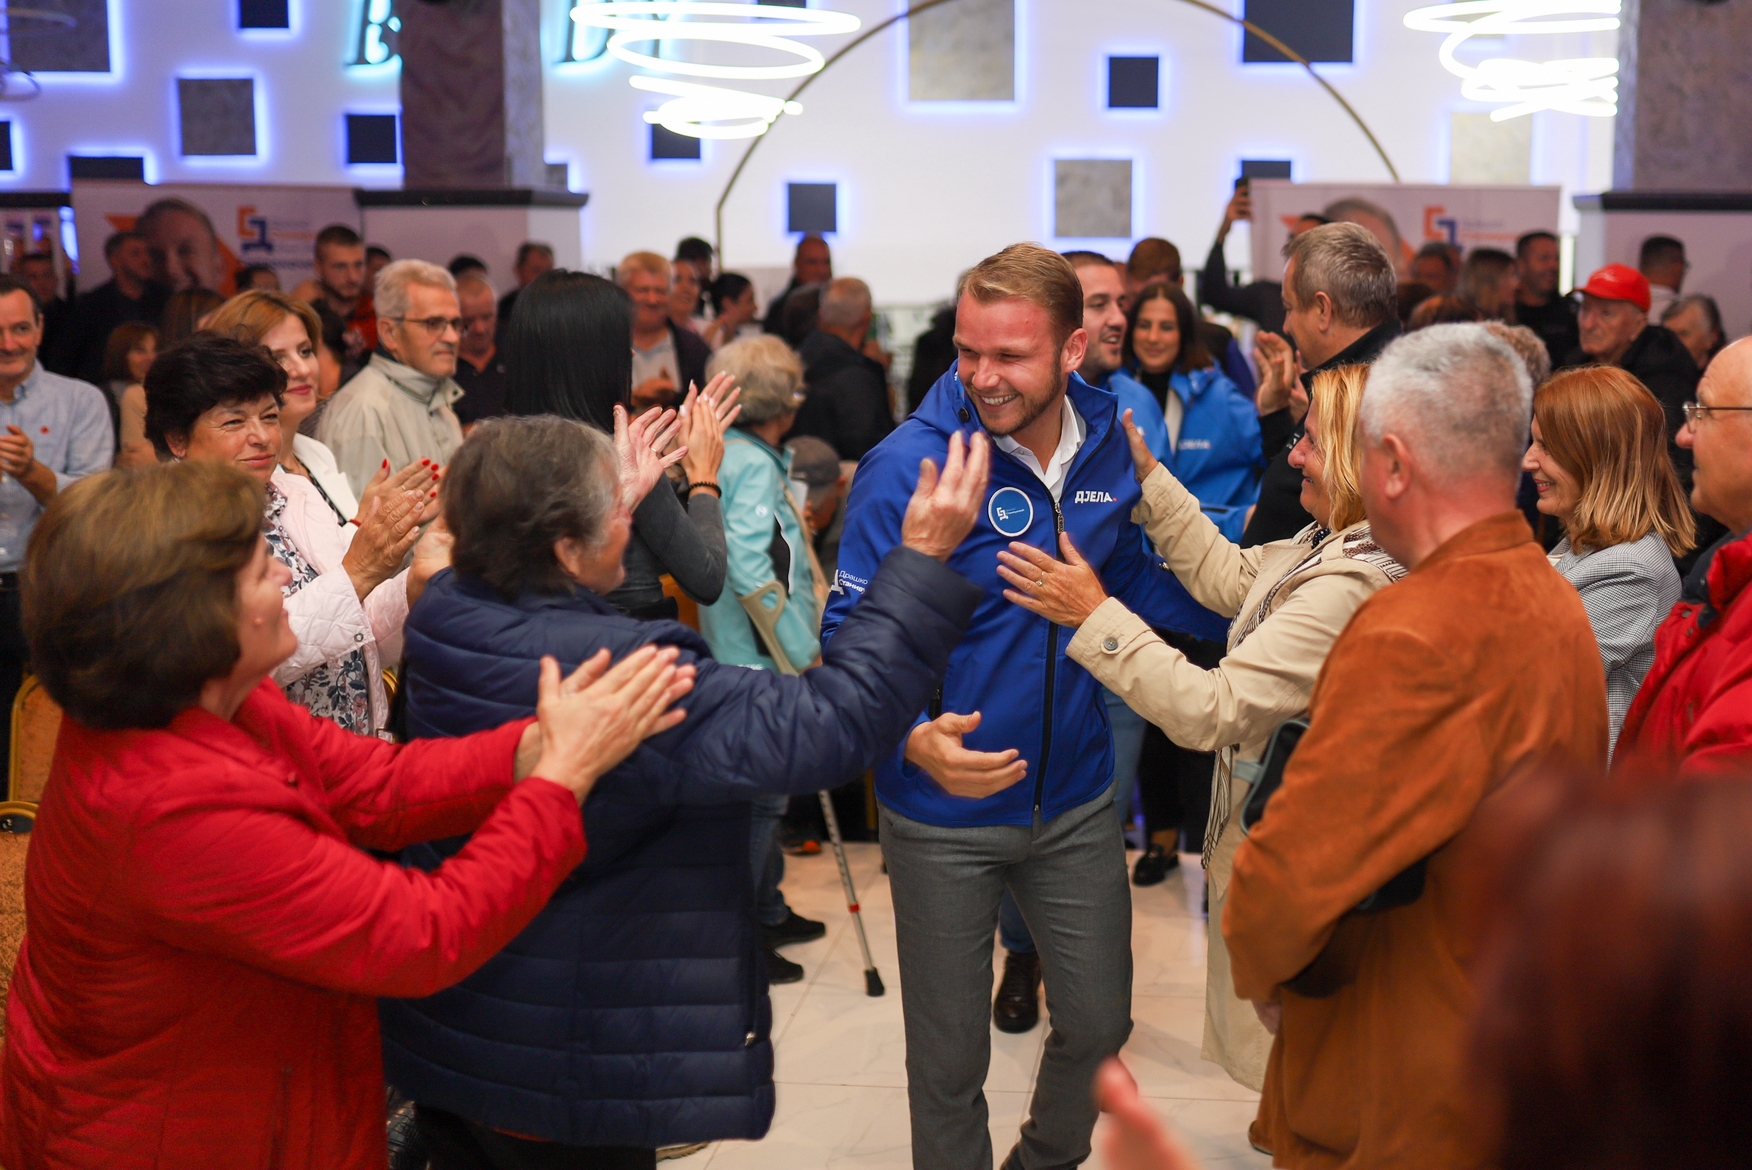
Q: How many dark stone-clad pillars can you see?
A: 2